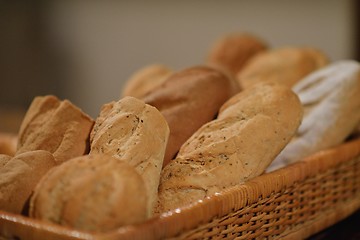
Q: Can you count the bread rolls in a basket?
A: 10